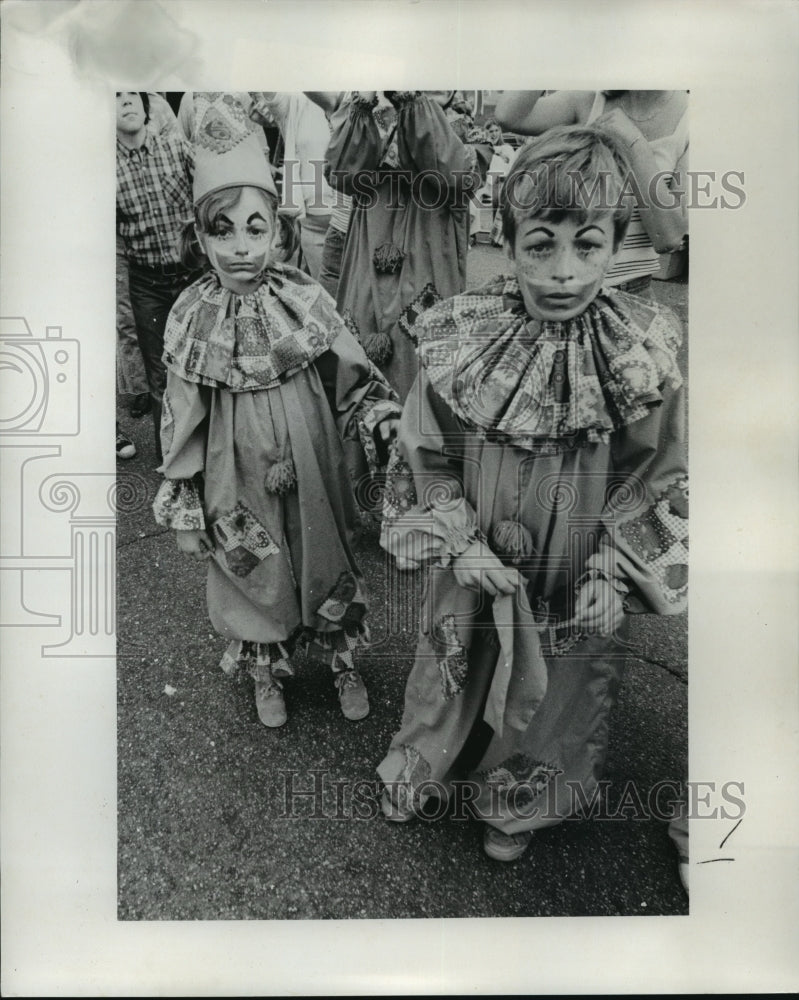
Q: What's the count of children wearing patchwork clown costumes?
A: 2